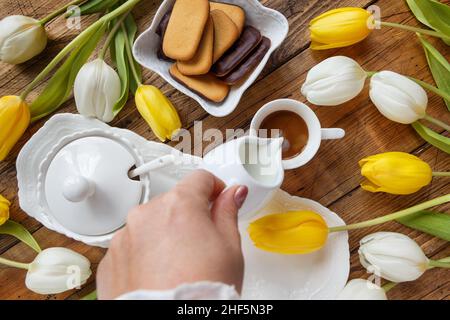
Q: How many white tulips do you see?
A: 7